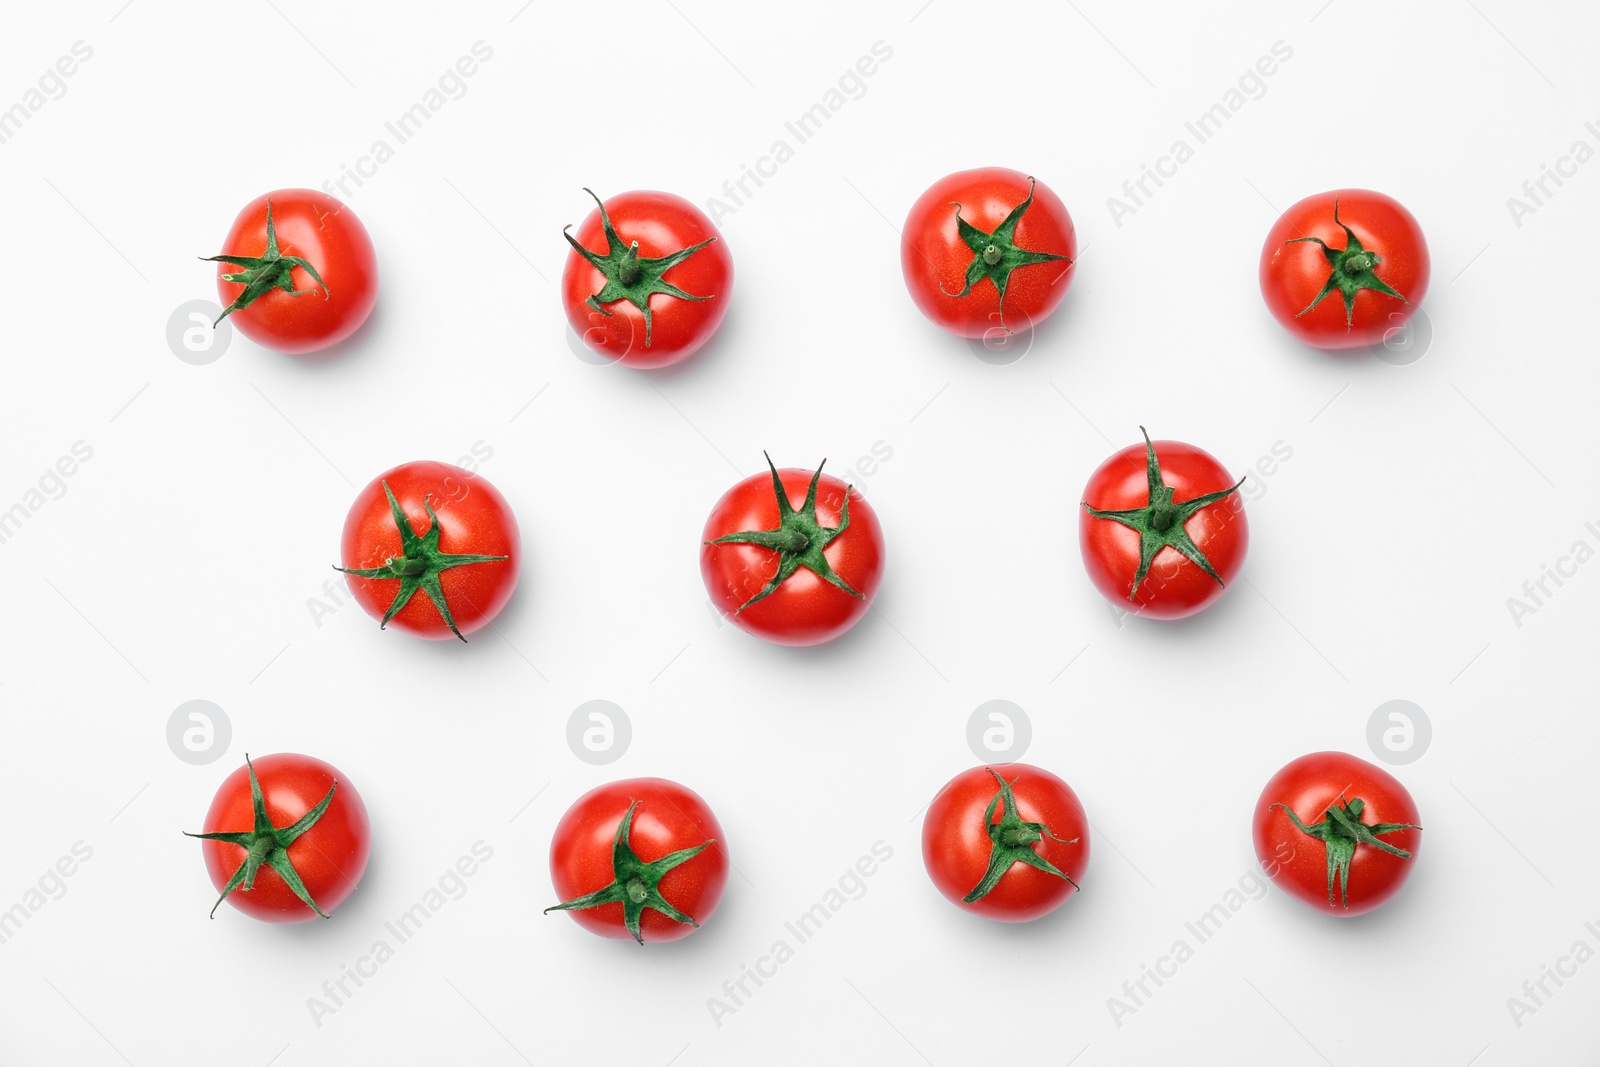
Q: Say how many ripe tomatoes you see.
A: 11